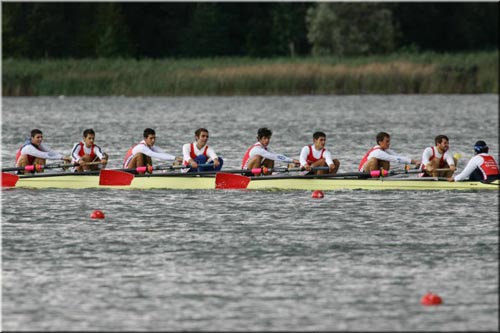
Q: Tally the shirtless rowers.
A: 0